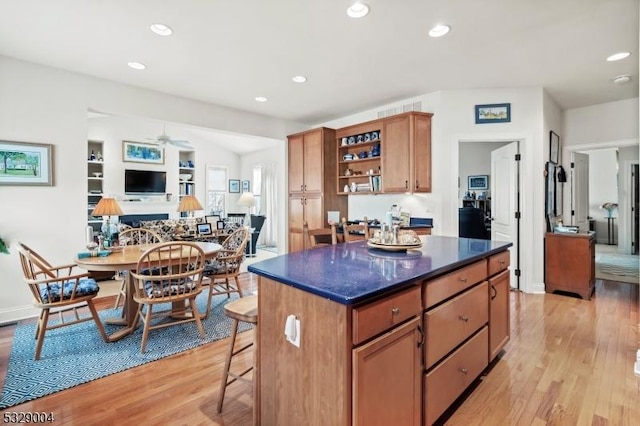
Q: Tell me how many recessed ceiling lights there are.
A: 7